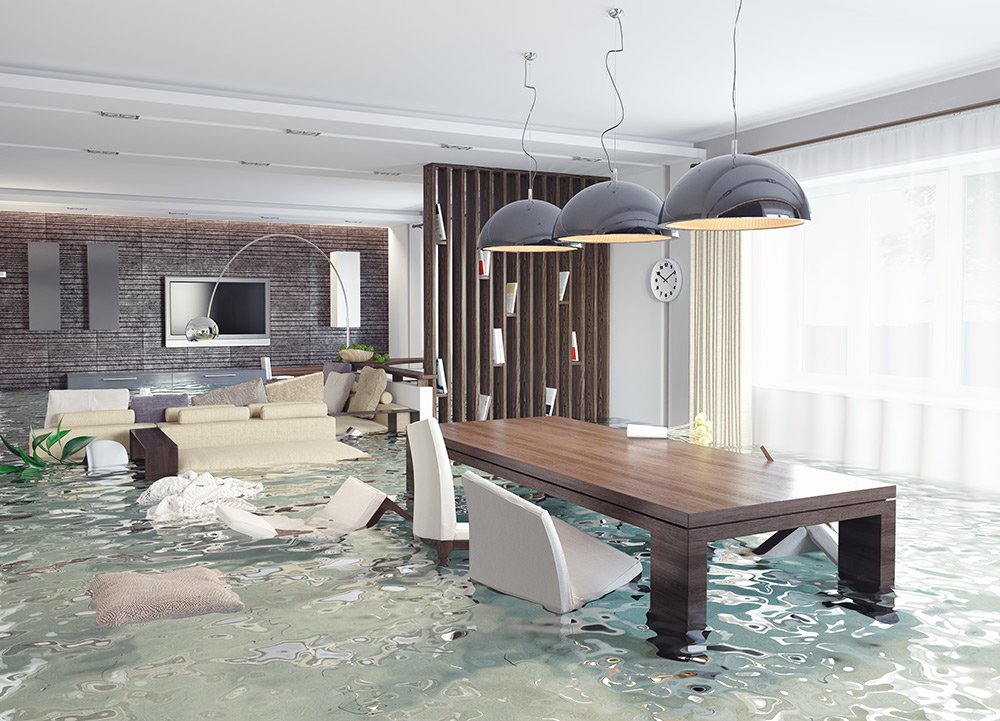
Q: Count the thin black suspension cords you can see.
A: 3